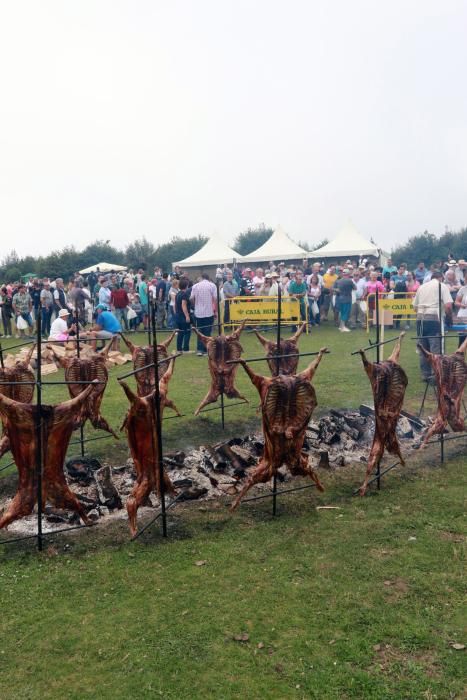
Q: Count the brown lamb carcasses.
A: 10